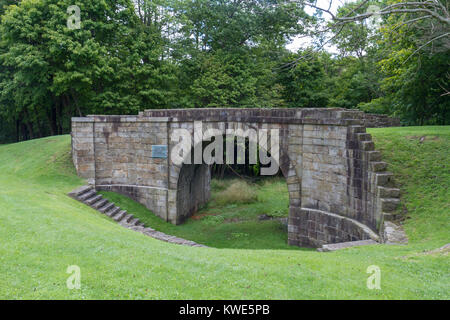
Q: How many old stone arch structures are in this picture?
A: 1